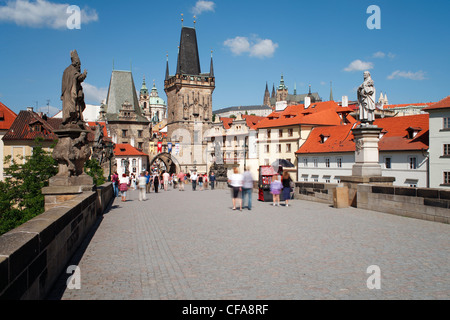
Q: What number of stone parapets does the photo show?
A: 2